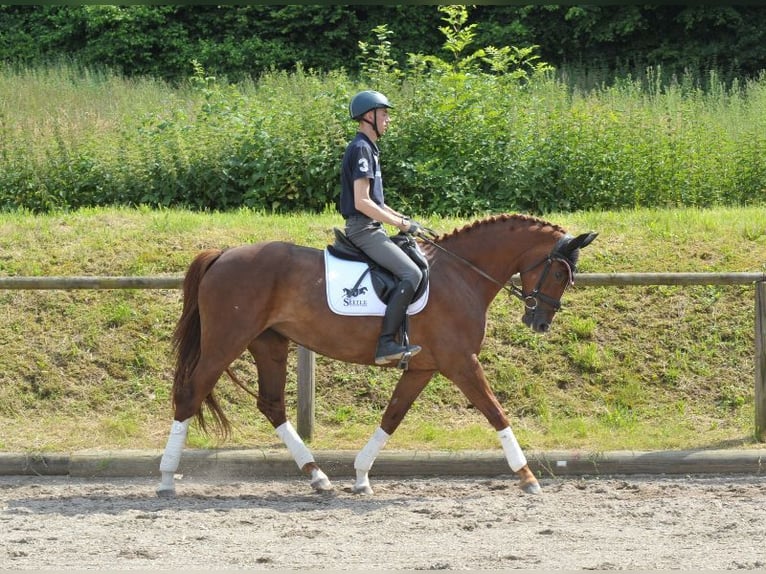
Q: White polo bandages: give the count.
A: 4